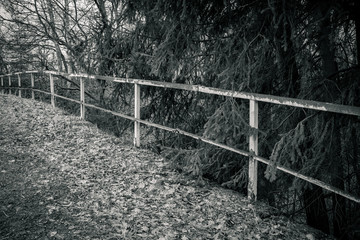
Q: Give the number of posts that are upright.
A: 8